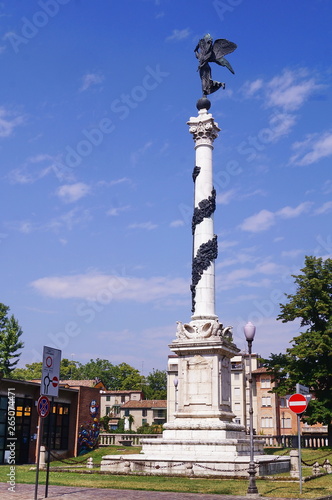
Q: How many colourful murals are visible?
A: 1